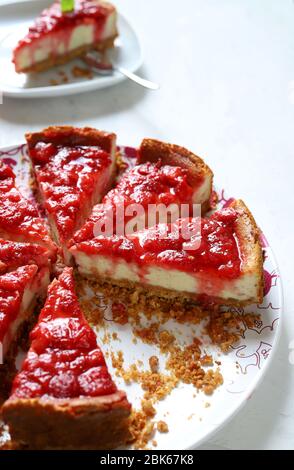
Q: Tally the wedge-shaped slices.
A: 8